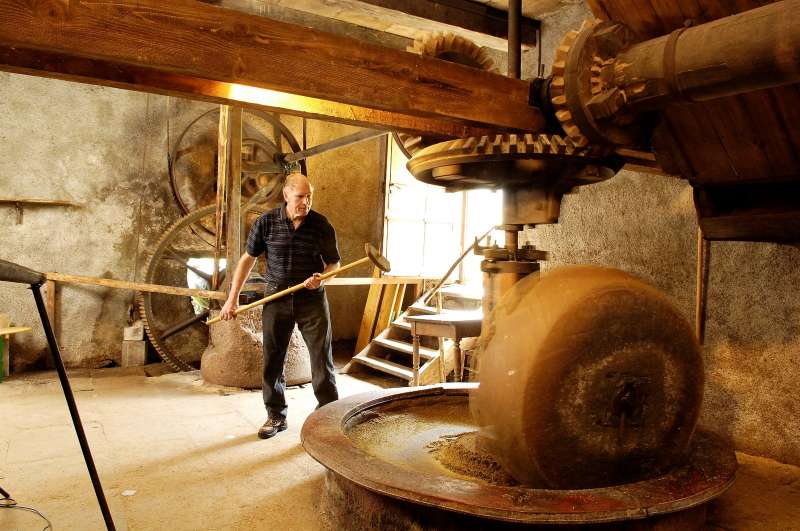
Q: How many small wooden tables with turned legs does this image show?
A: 1